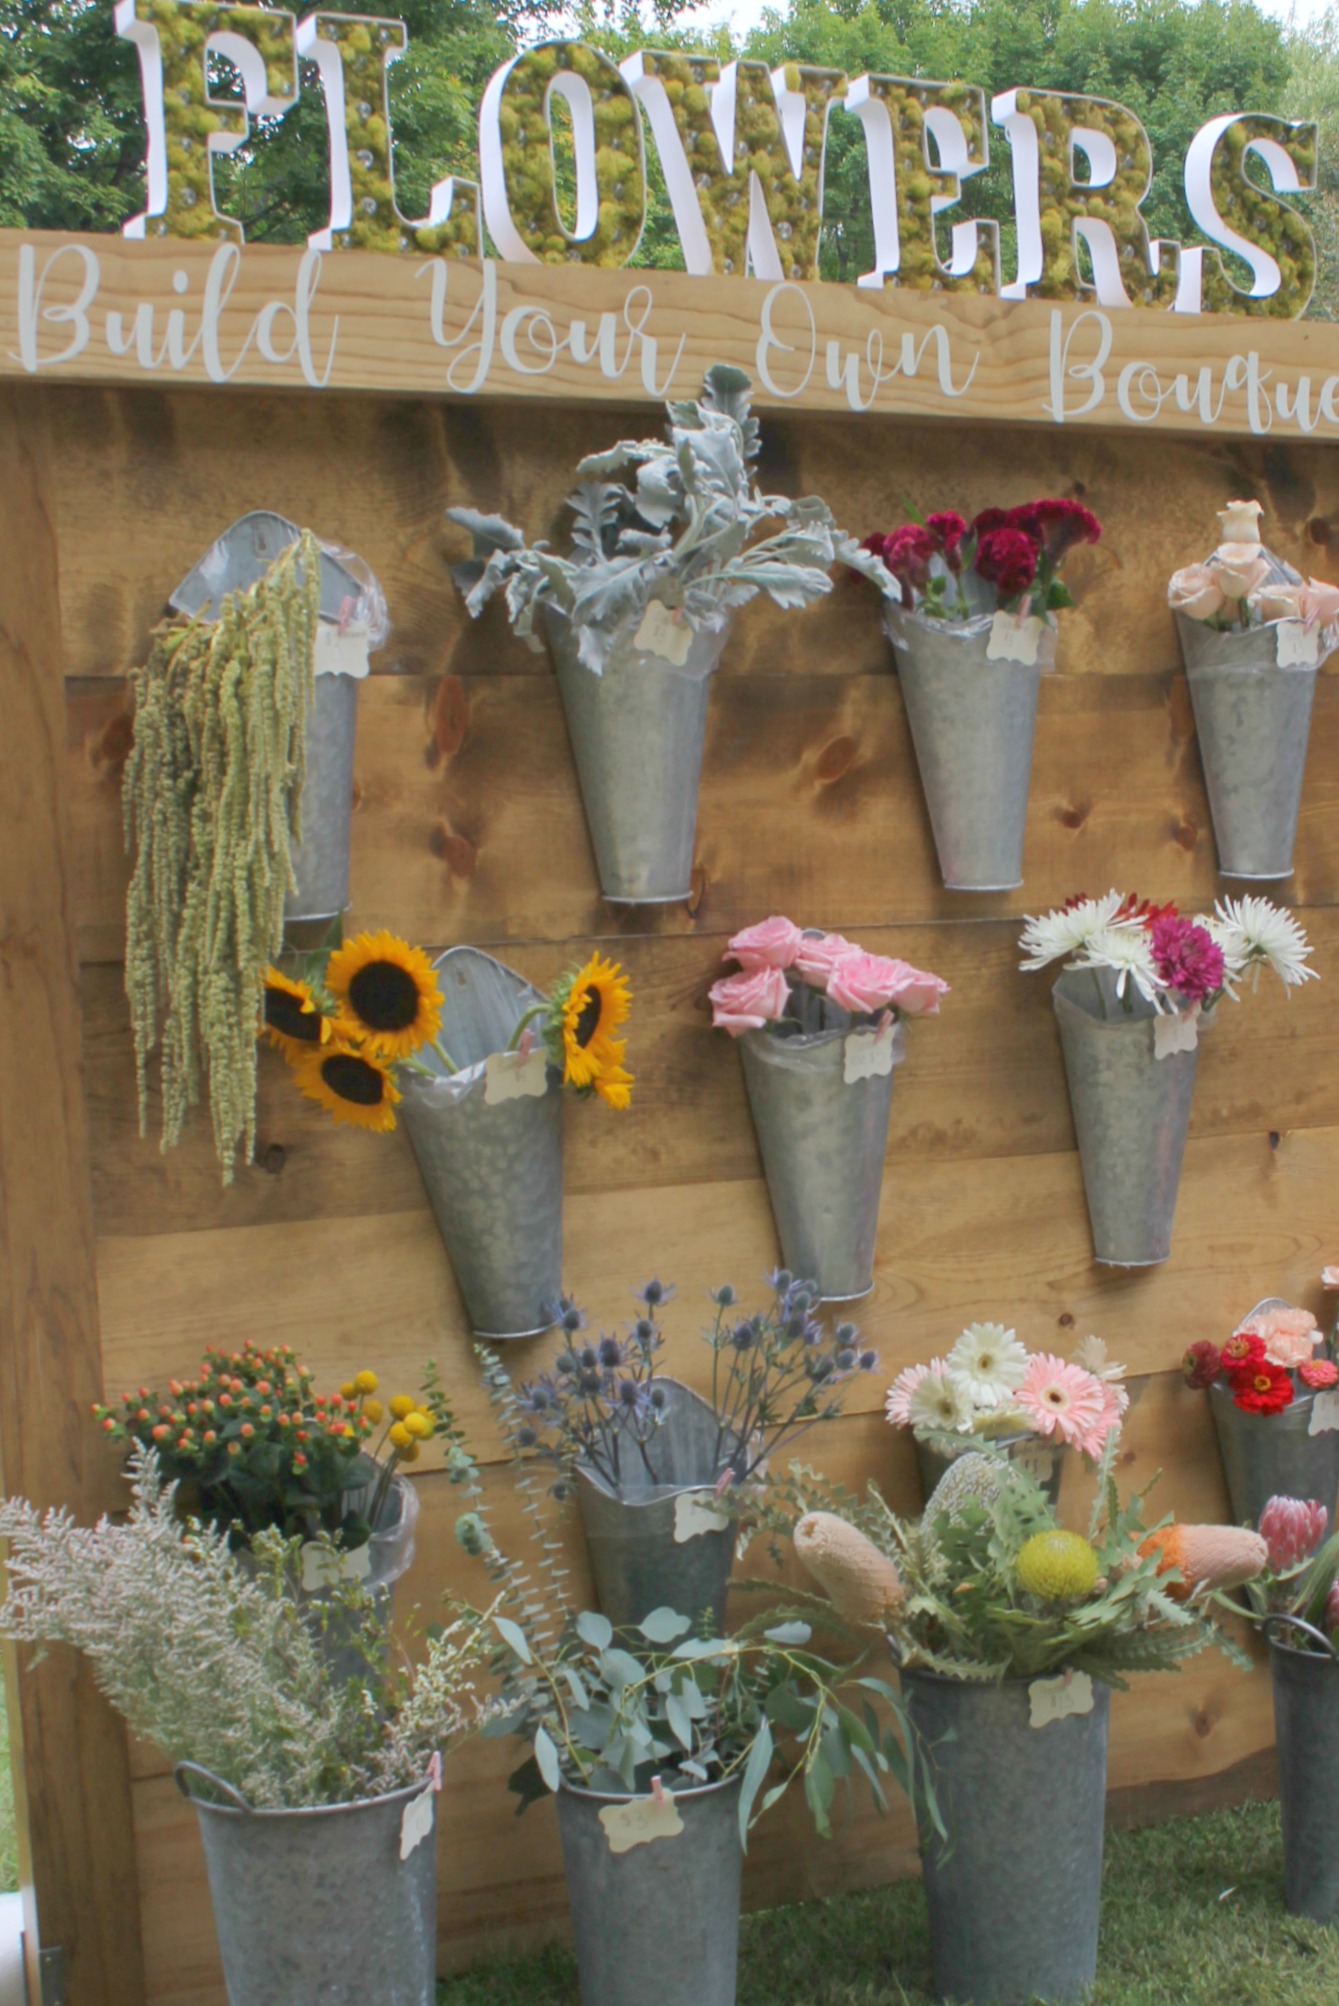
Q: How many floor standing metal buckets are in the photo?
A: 4